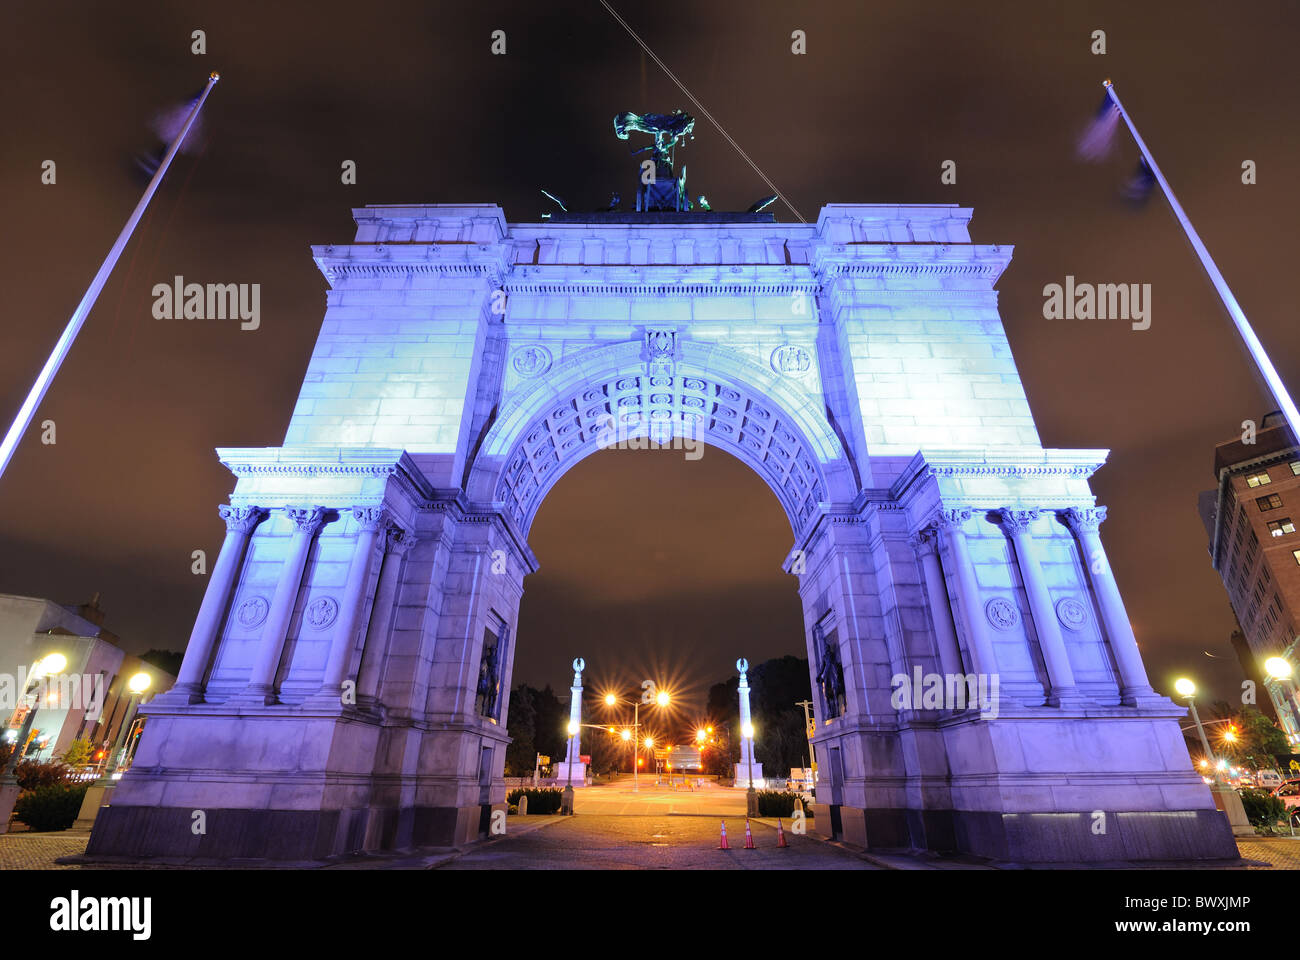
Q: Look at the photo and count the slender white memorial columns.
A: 2